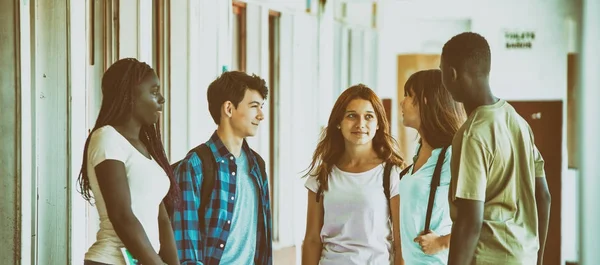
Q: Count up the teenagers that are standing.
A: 5